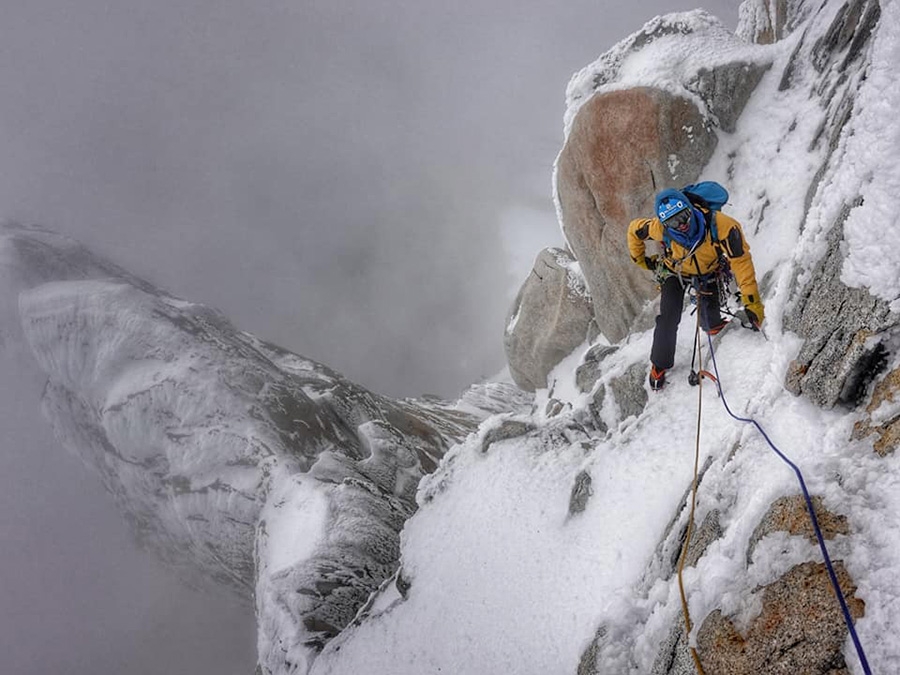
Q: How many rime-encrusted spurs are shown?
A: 1